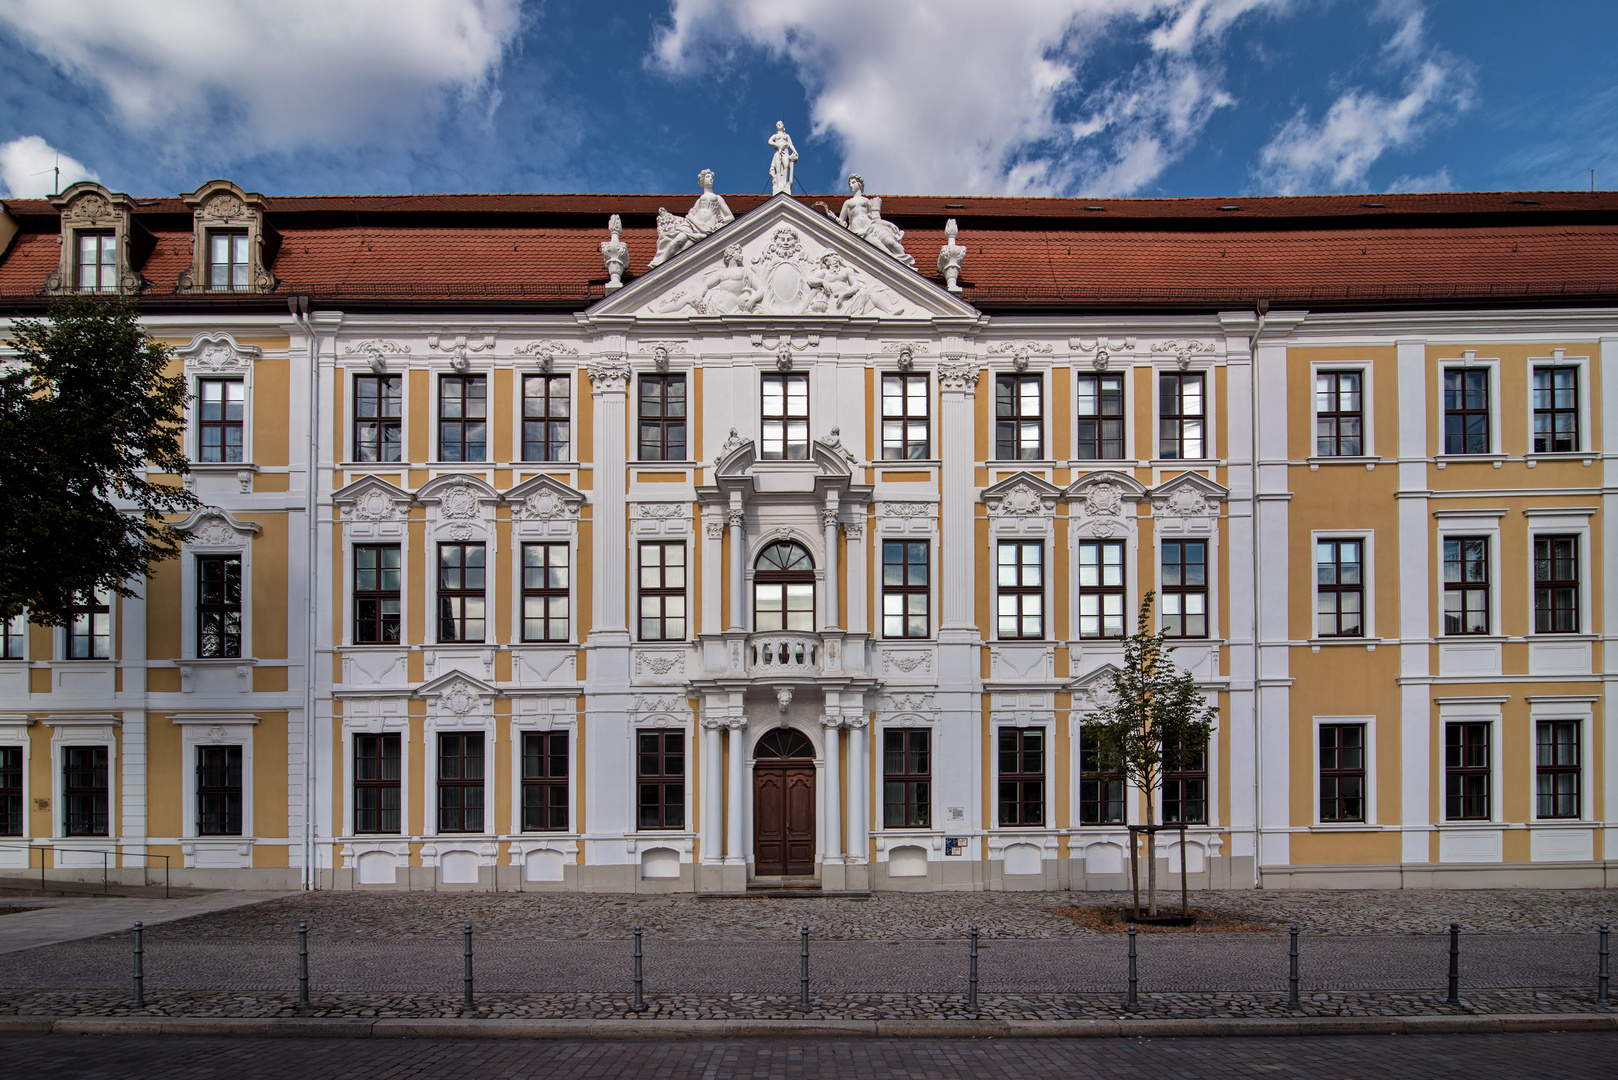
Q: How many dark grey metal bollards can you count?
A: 10